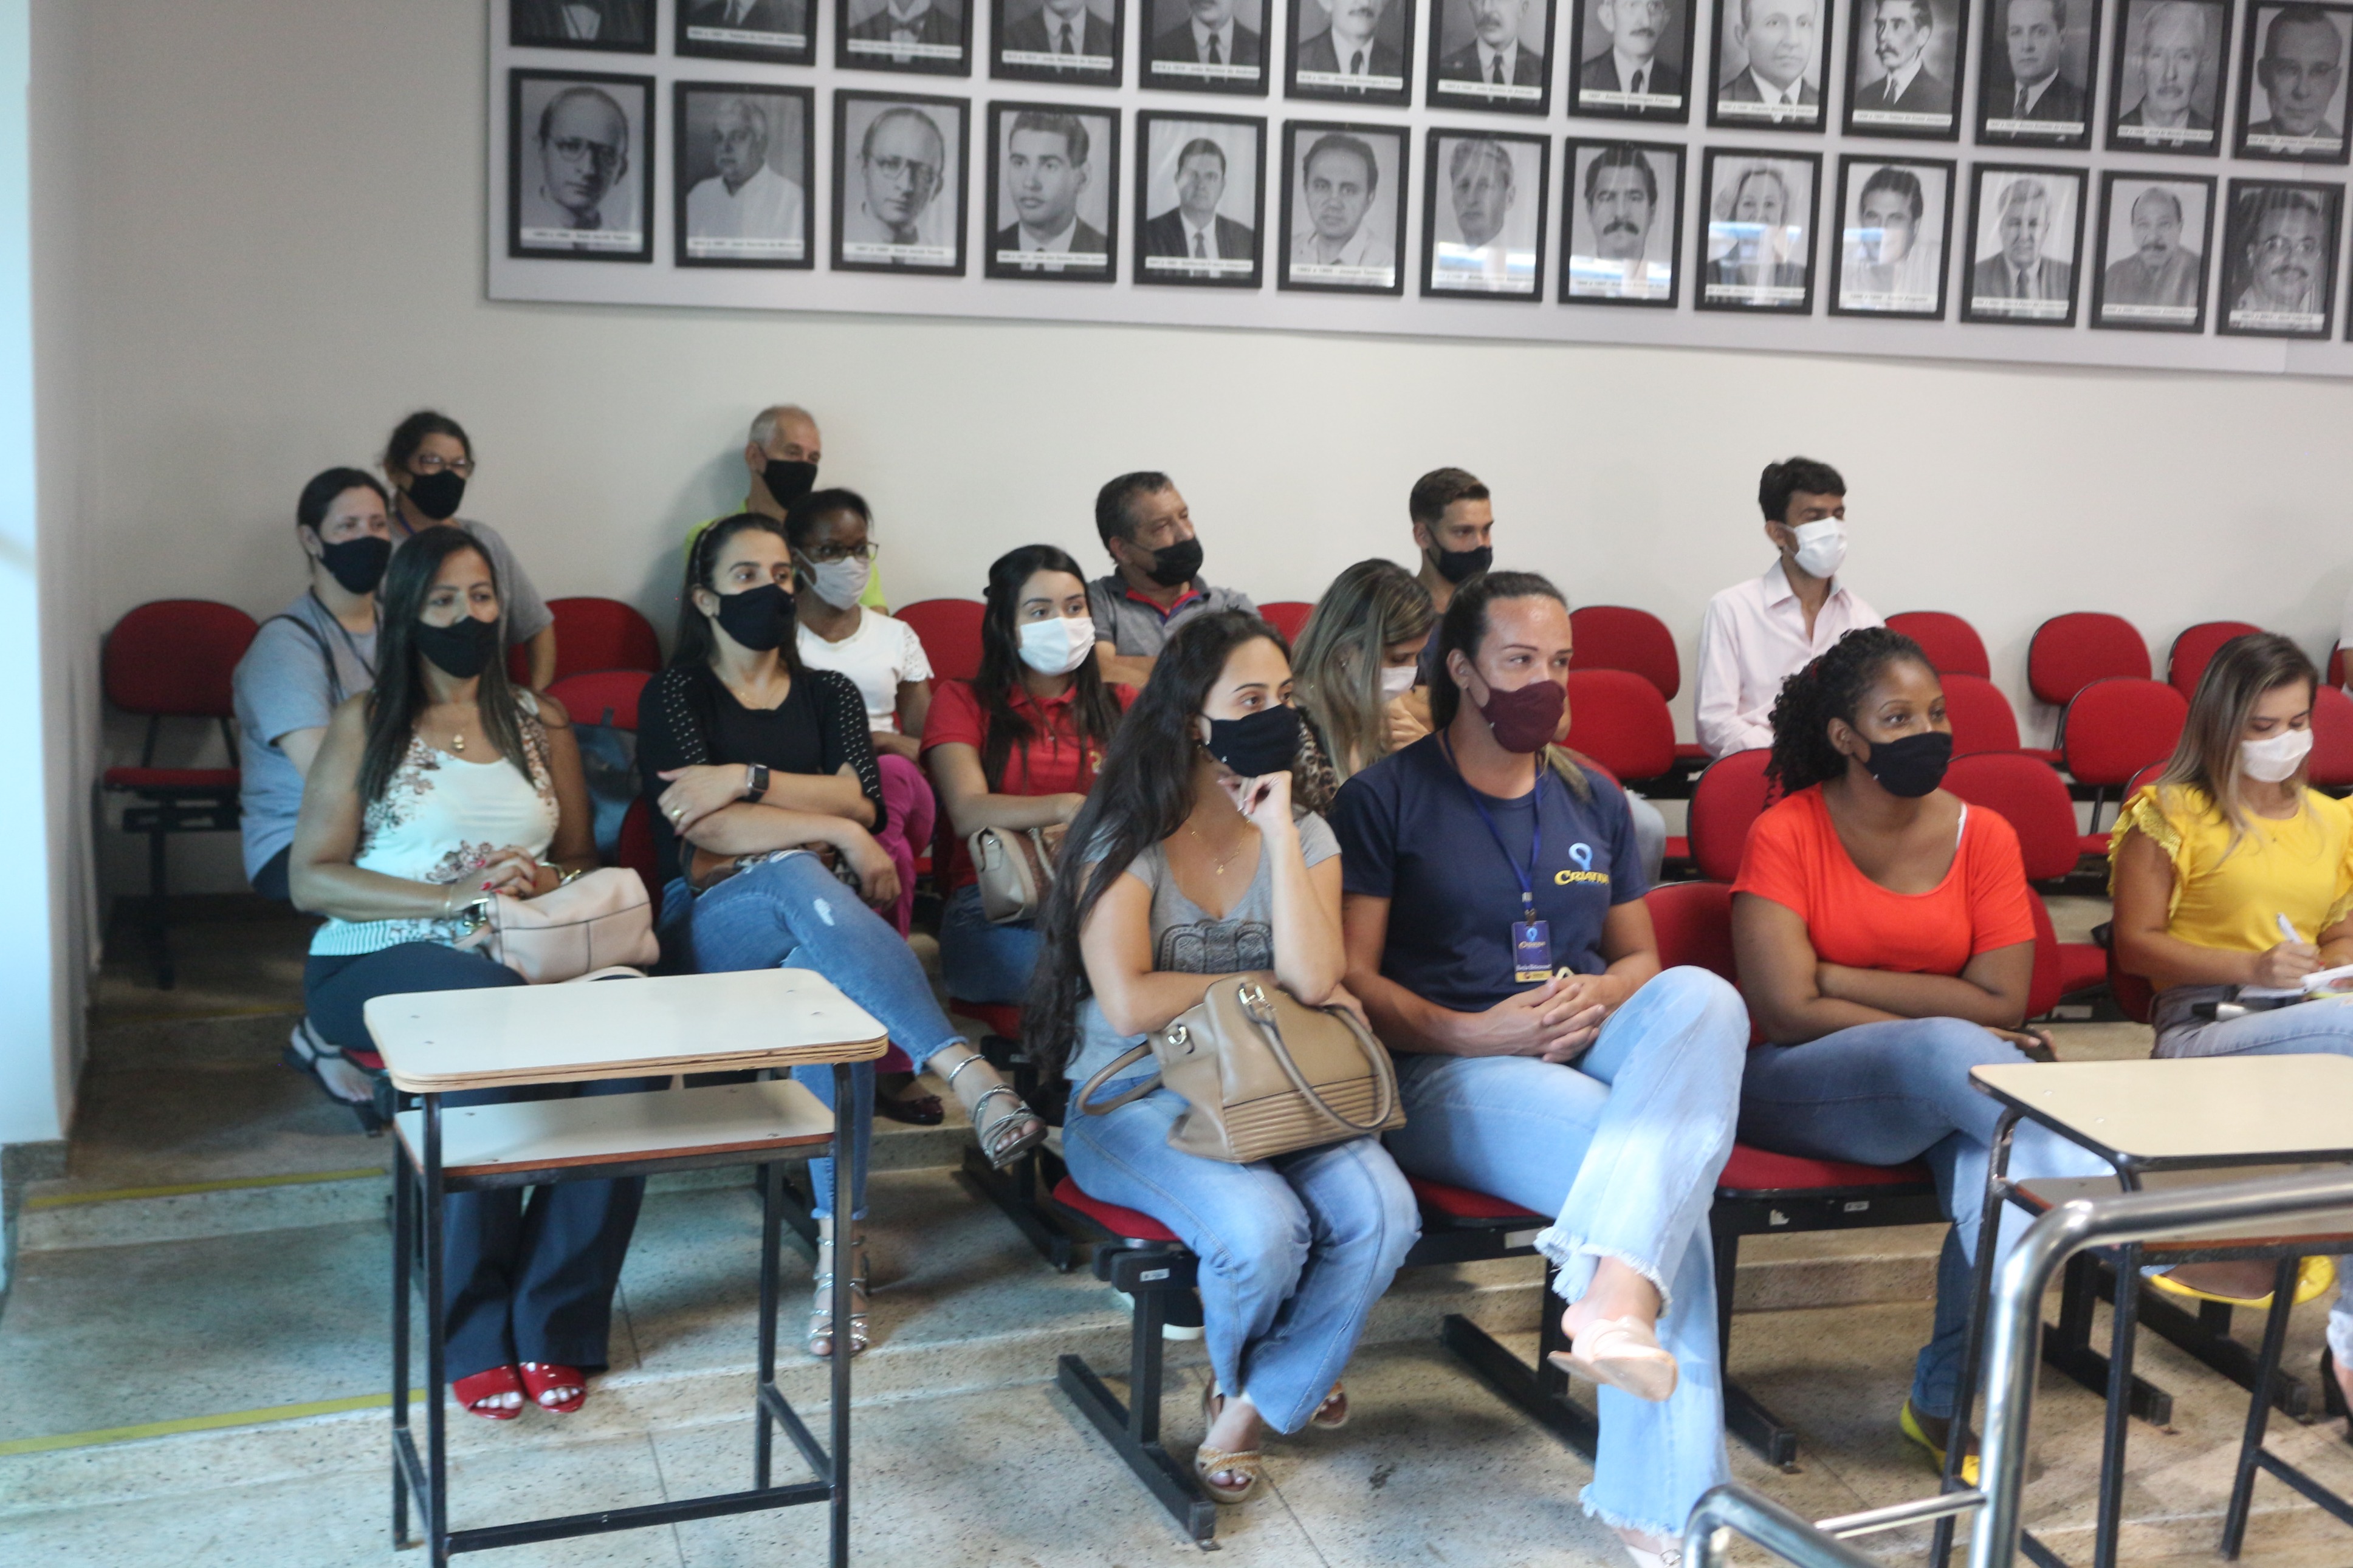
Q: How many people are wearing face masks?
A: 15